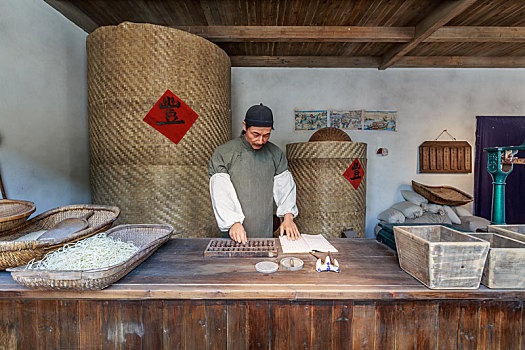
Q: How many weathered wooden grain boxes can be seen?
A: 3